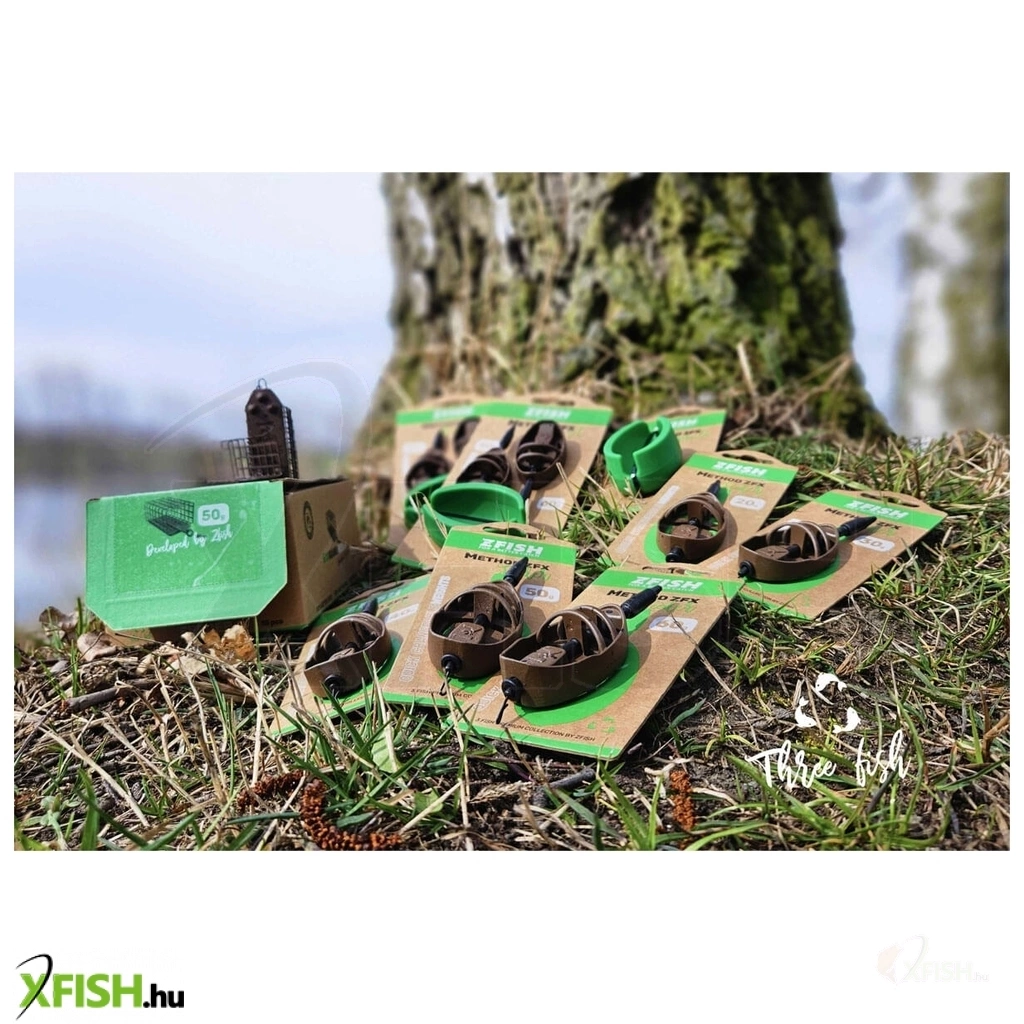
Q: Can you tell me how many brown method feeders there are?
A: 9